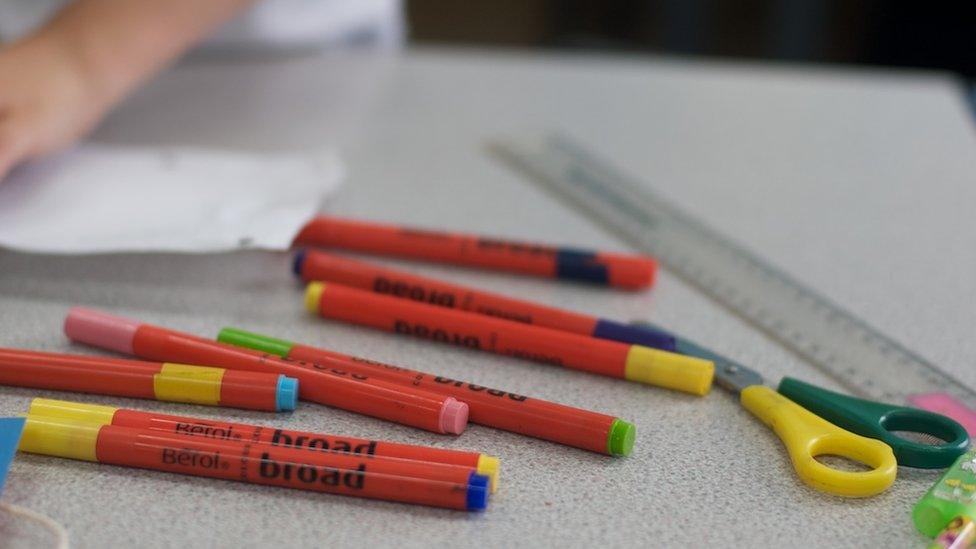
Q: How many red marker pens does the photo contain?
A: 8